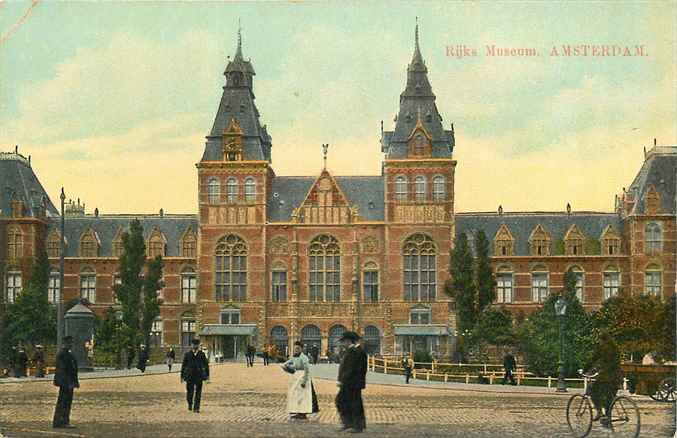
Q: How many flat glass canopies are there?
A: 2